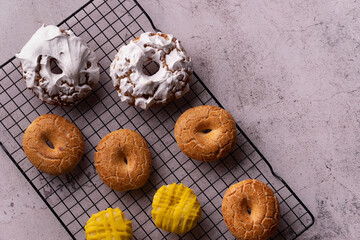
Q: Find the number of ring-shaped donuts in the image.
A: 6